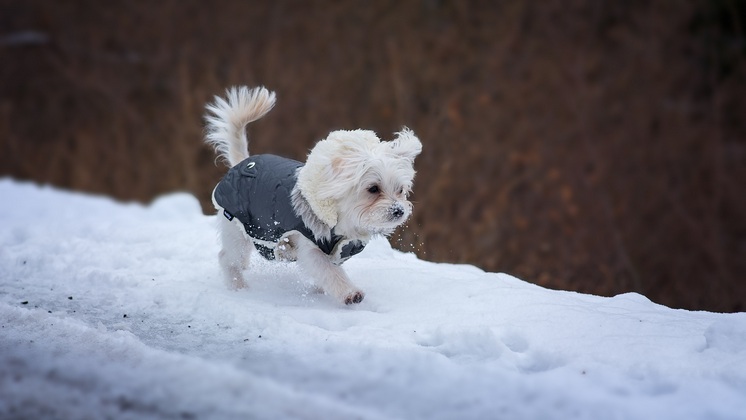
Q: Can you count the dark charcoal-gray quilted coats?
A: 1